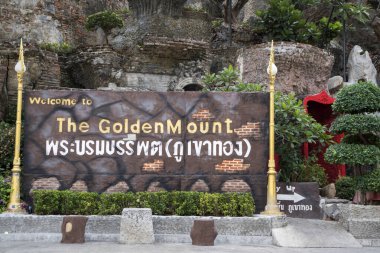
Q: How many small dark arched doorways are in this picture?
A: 1